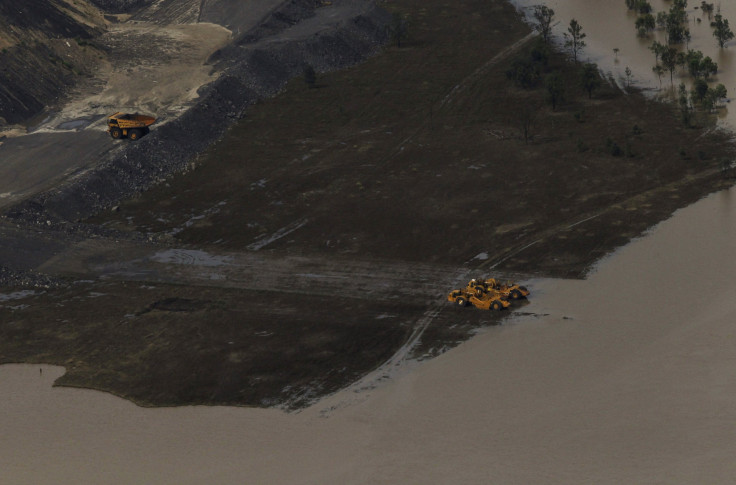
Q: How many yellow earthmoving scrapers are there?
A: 2